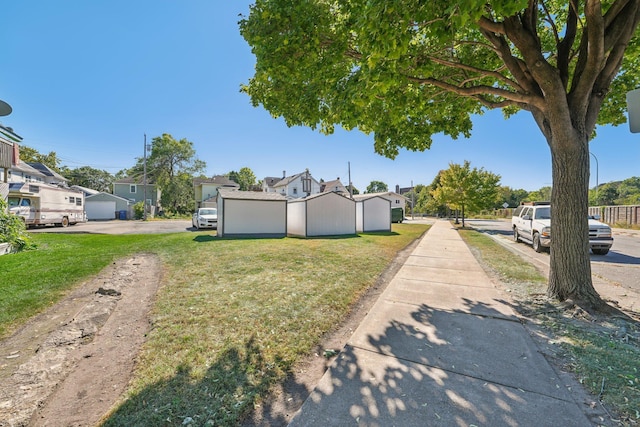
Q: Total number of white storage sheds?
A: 3